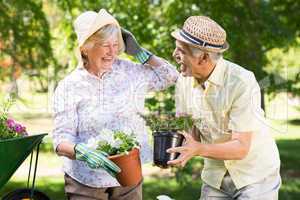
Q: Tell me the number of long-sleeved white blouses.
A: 1